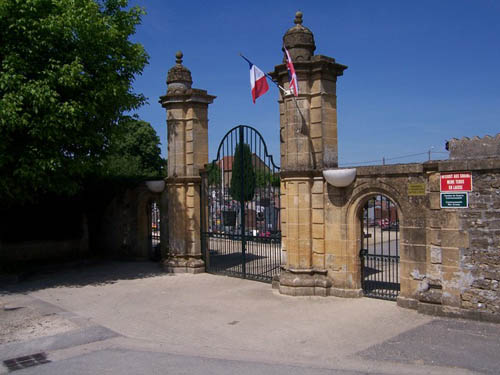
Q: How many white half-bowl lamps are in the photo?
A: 2